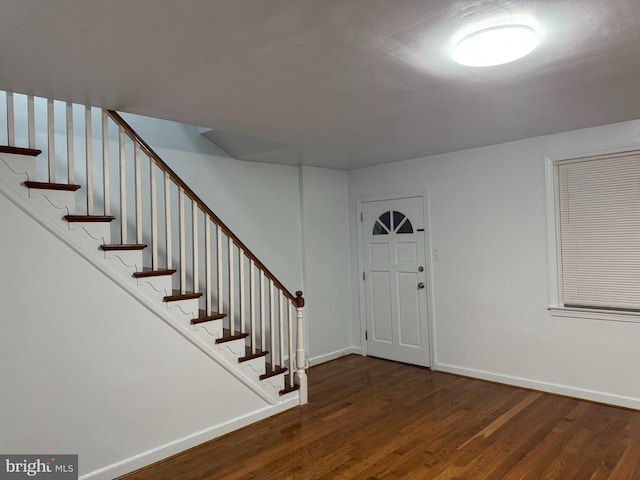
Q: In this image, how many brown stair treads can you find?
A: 11